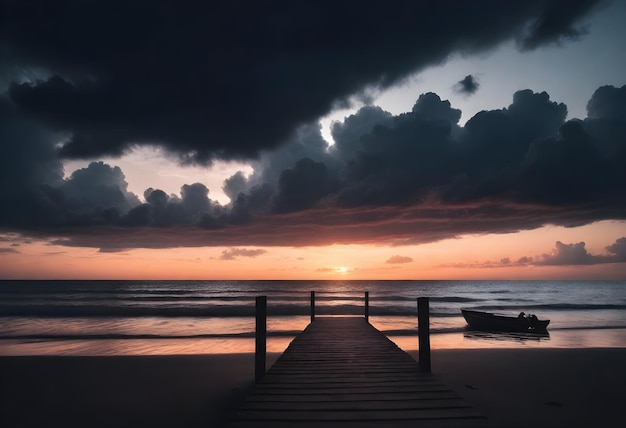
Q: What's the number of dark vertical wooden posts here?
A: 4